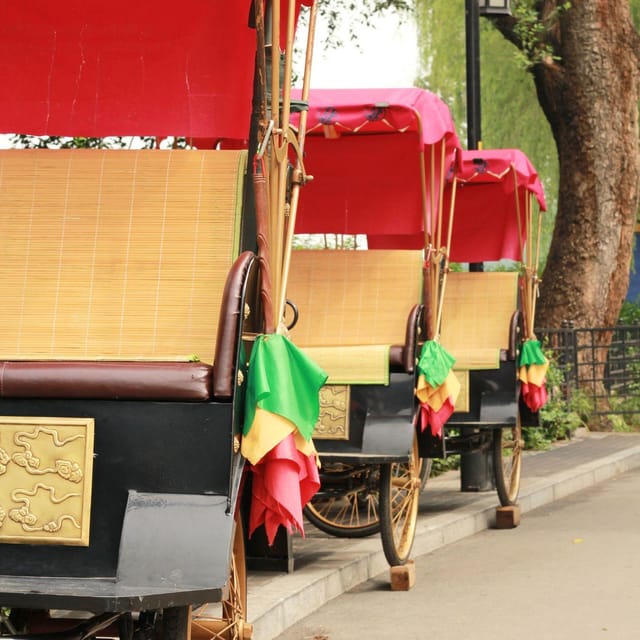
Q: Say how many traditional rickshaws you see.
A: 3